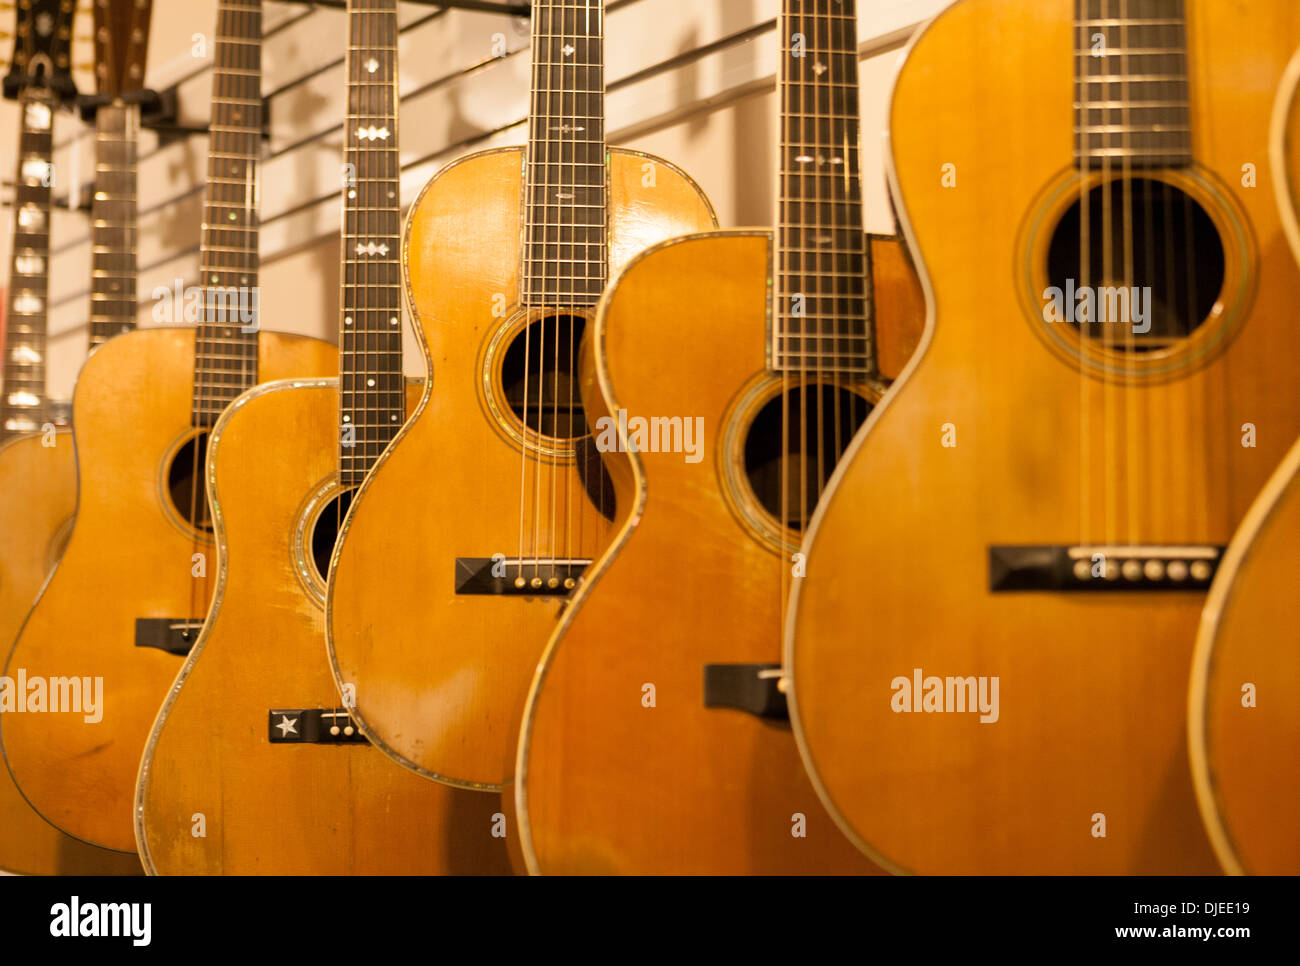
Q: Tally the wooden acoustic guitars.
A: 8